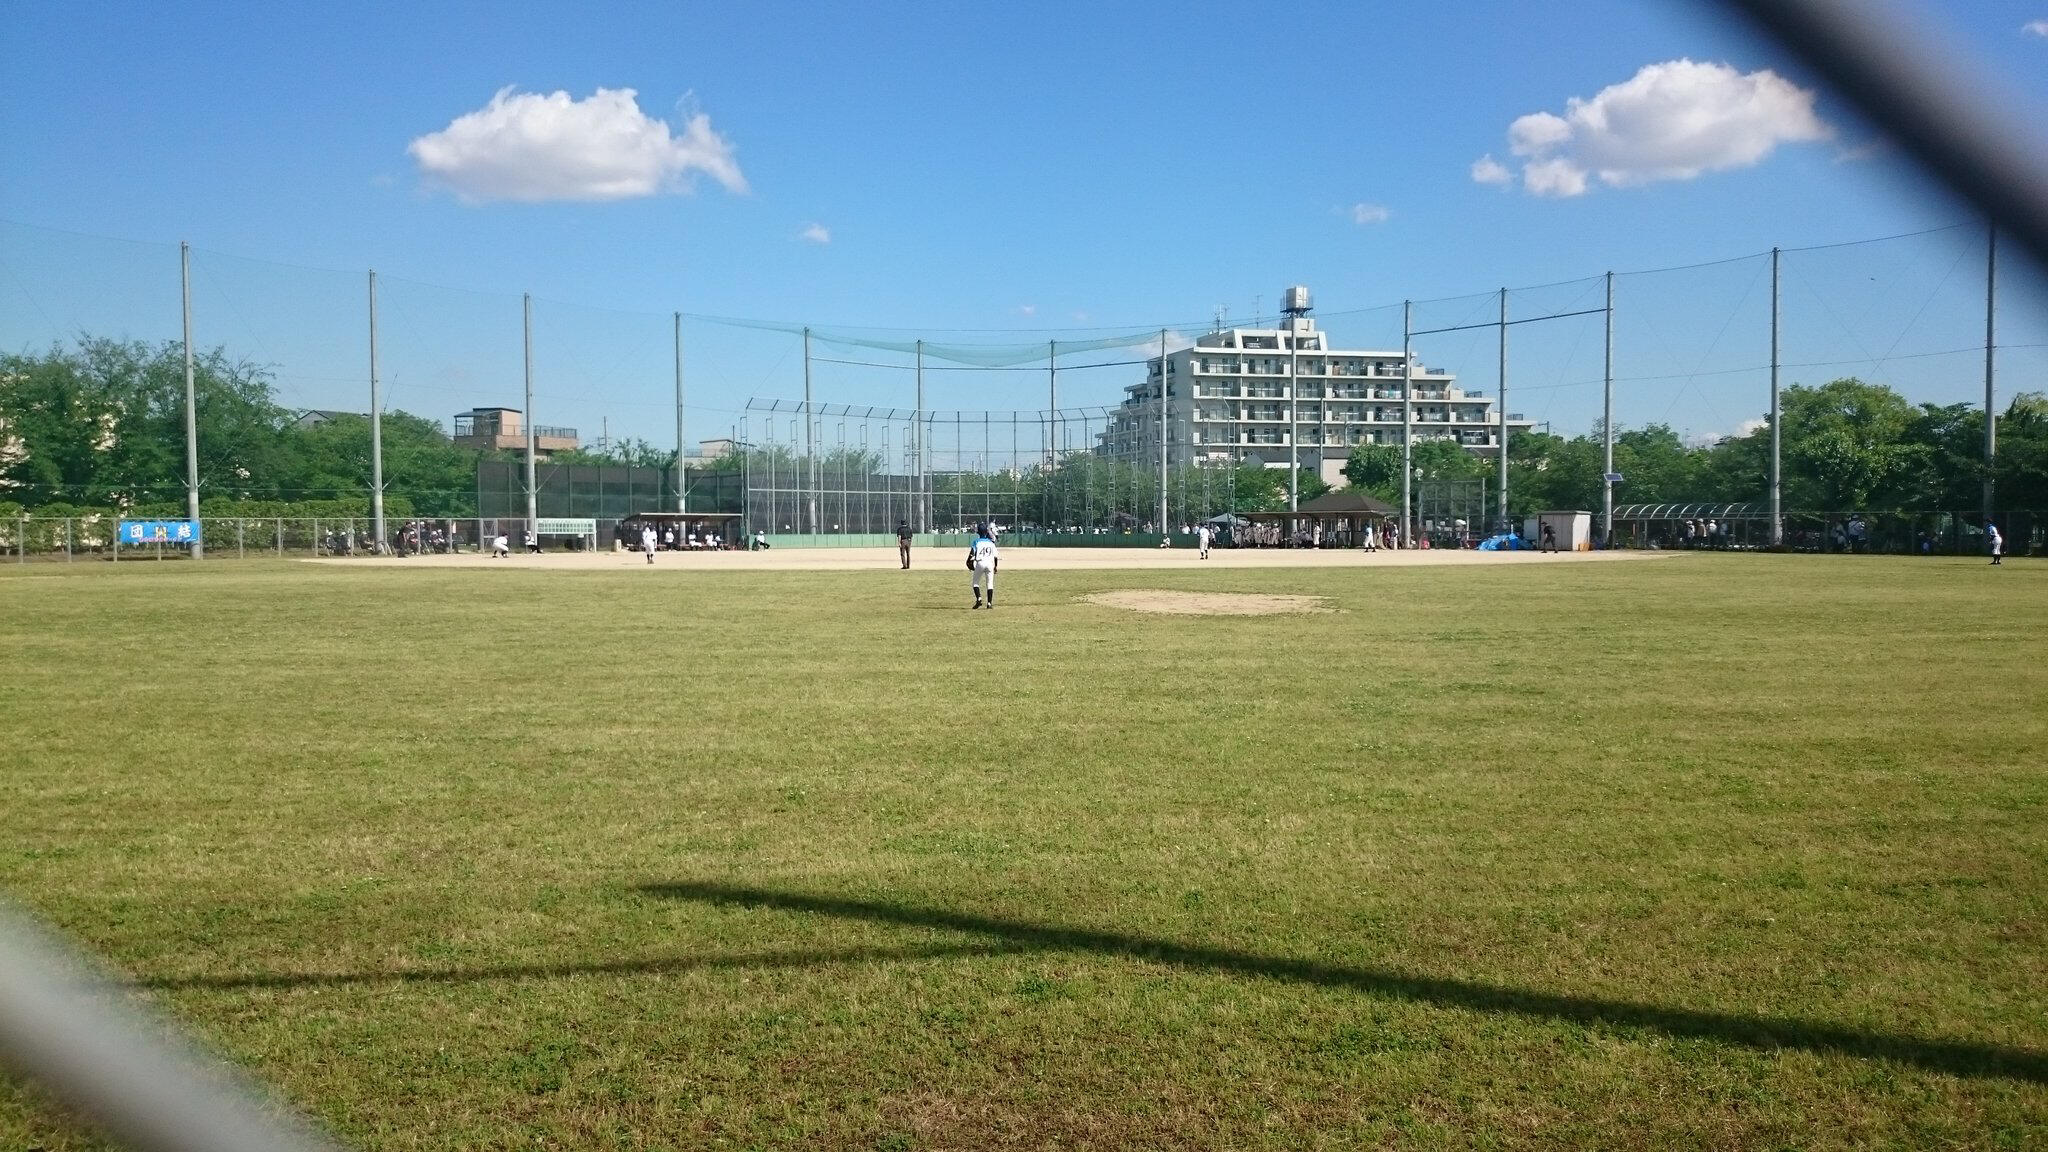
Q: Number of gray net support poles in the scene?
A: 14